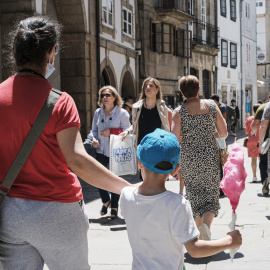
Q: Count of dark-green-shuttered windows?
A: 4